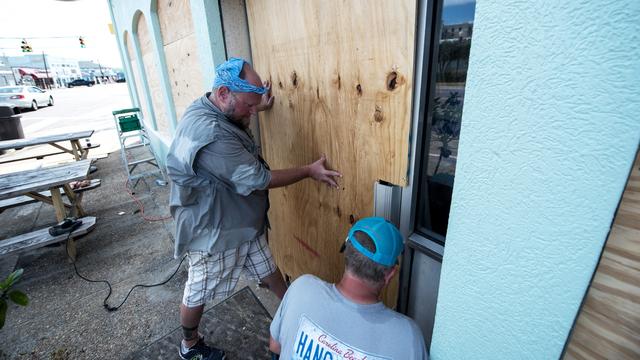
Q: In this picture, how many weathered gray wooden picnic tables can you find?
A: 2